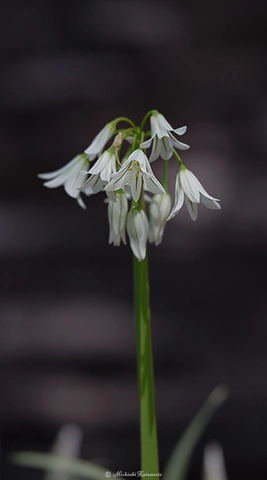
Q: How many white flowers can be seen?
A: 9